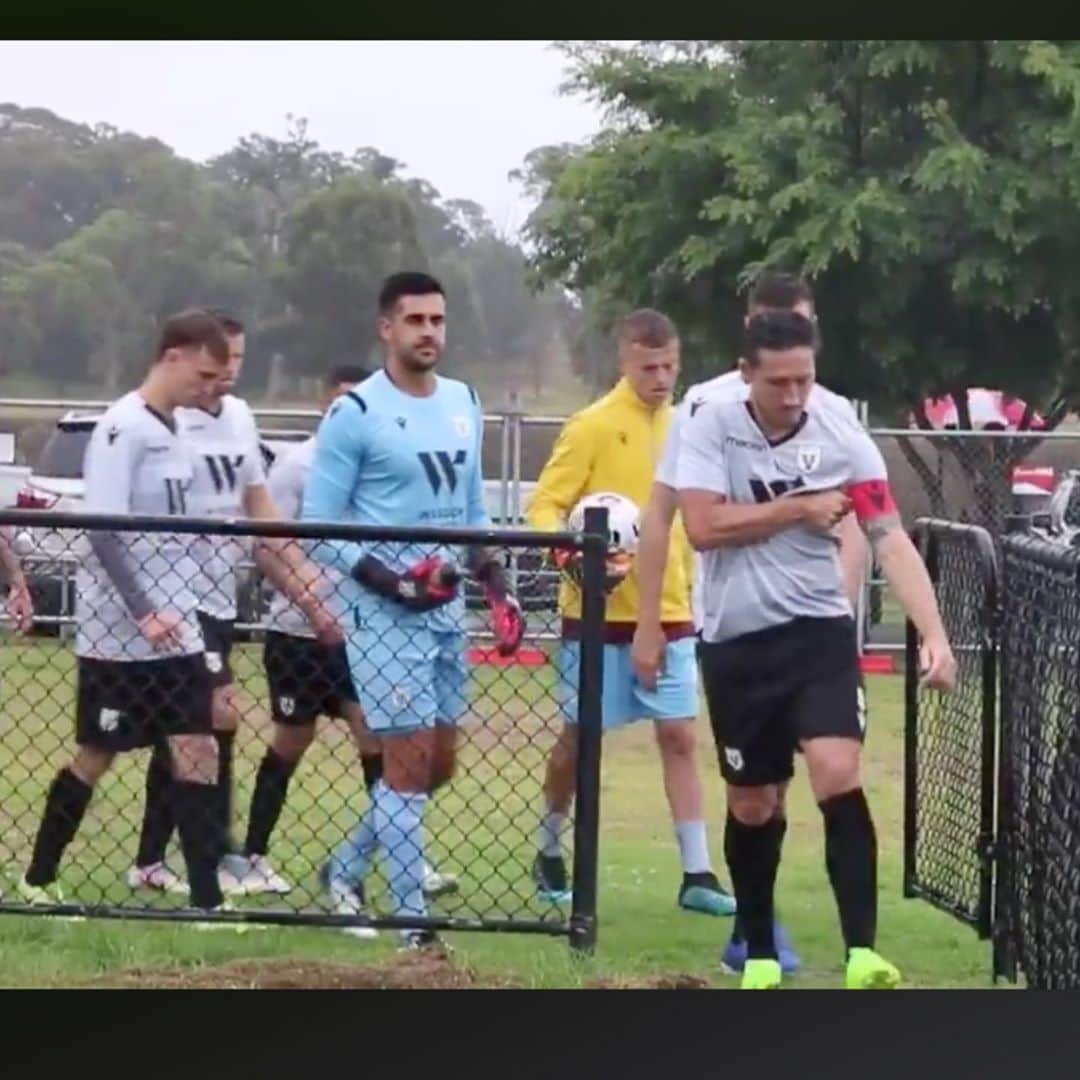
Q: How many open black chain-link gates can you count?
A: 1